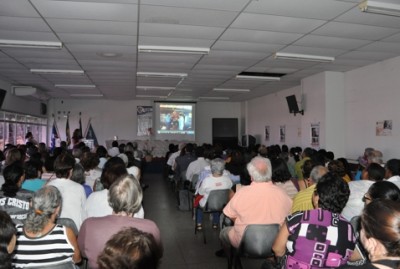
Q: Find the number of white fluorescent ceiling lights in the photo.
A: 13